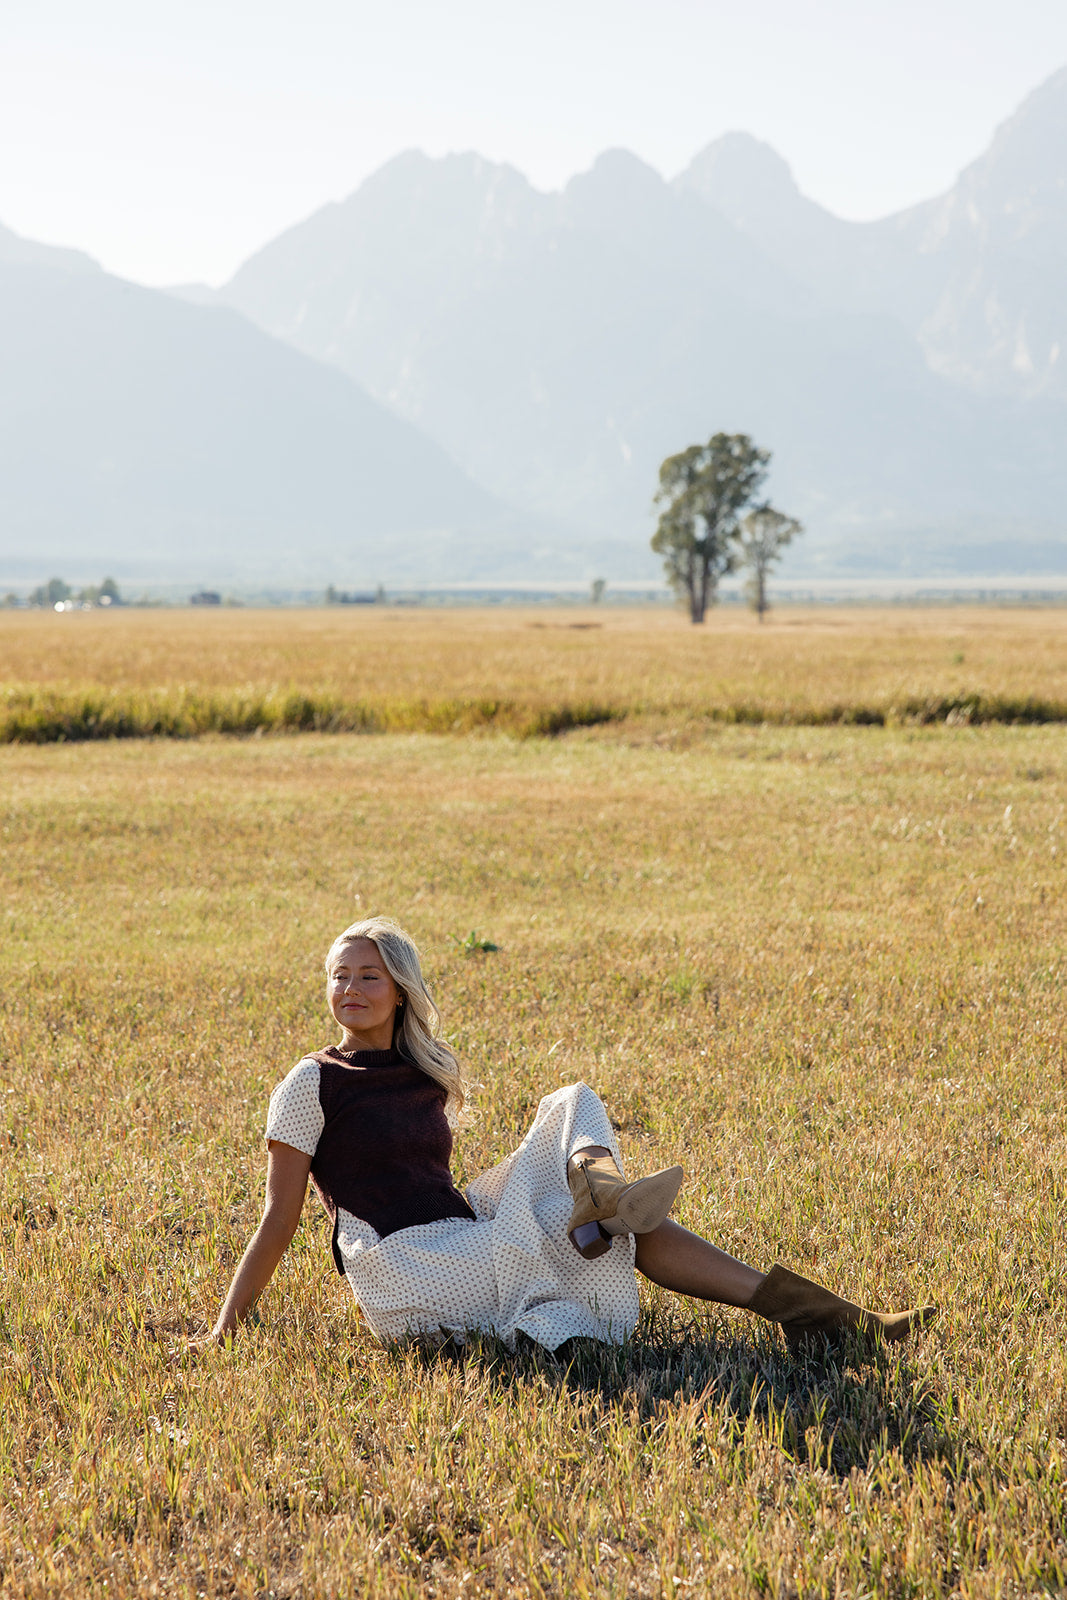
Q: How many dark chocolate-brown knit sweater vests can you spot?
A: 1